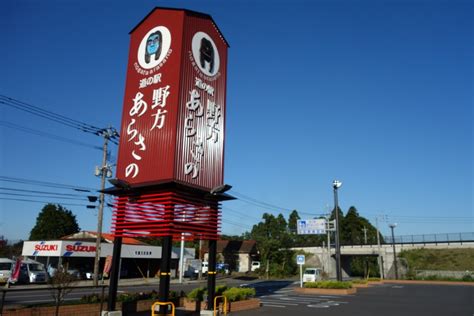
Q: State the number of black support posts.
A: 3